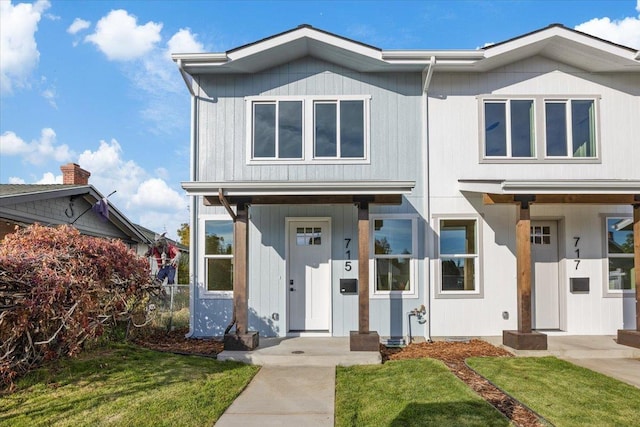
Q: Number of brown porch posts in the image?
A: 4